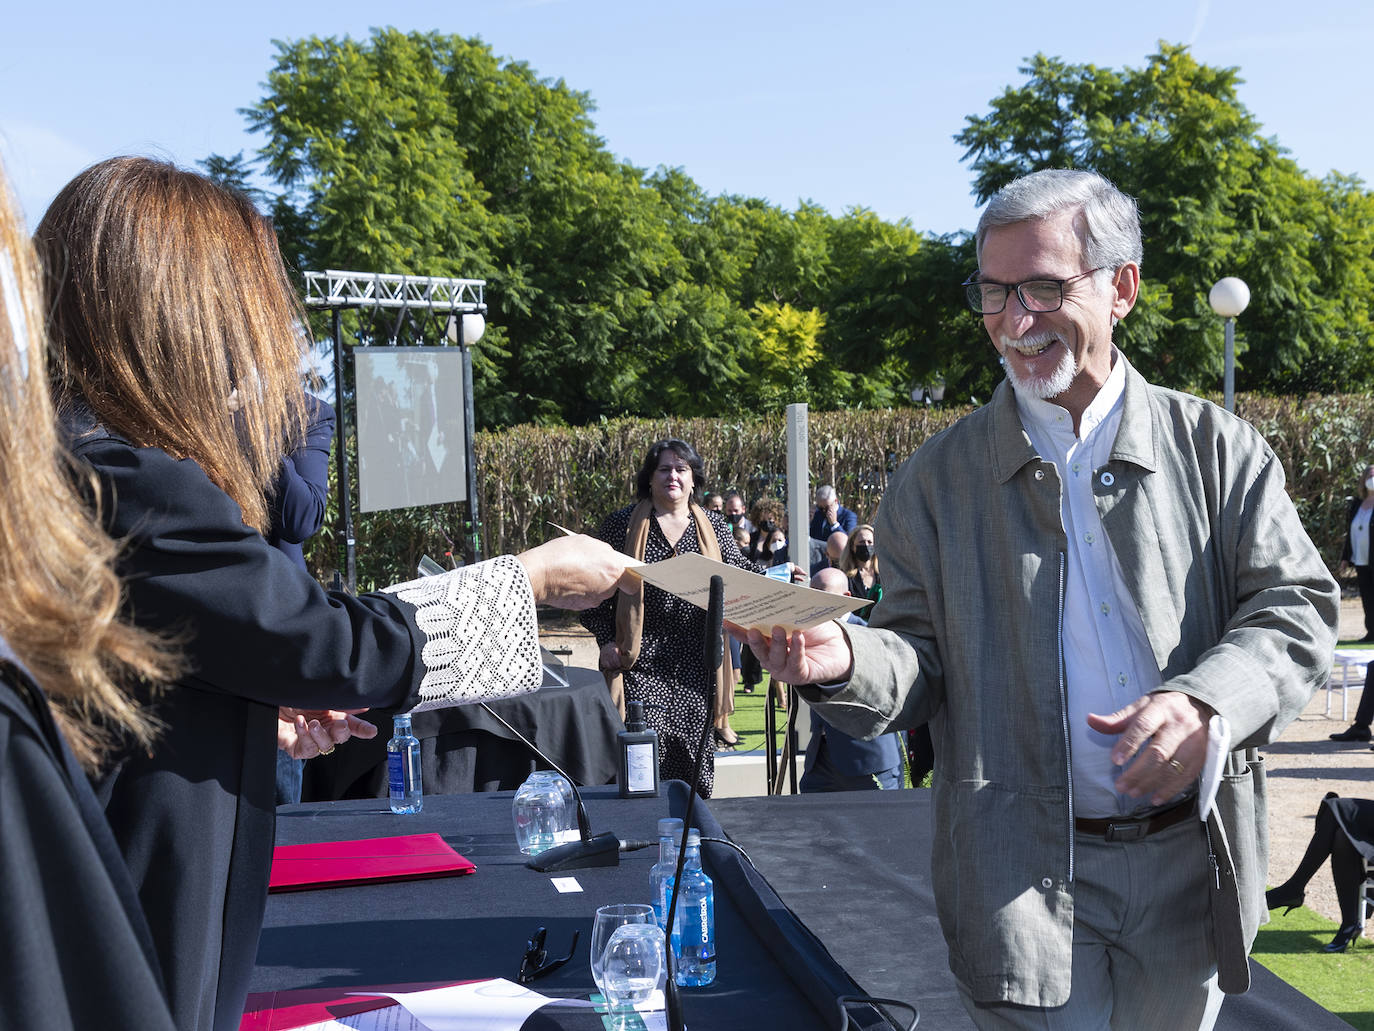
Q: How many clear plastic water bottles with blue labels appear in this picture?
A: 3